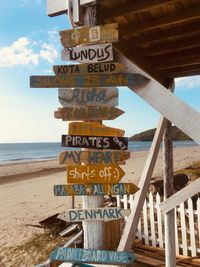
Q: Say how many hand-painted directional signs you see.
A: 13